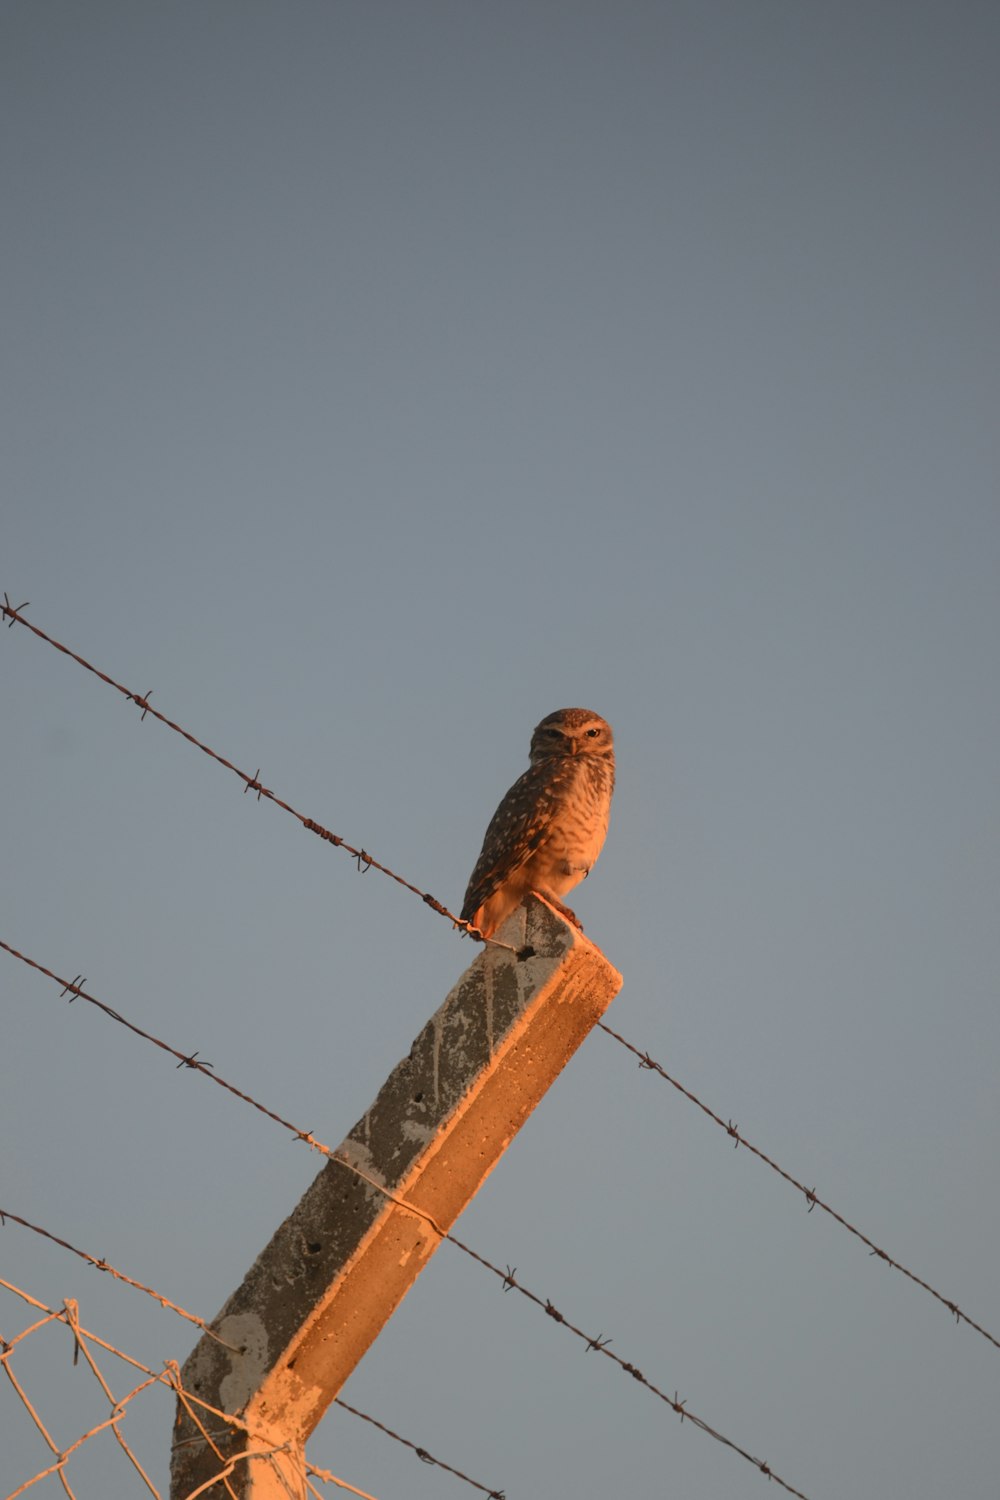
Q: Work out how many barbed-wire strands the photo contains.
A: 3